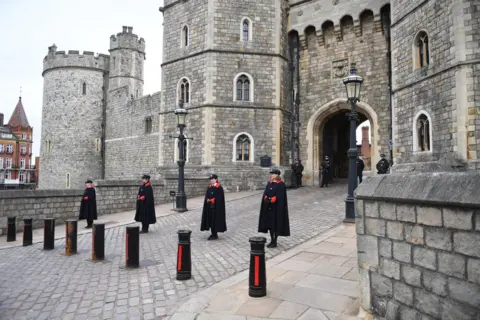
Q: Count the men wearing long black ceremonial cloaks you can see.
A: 4